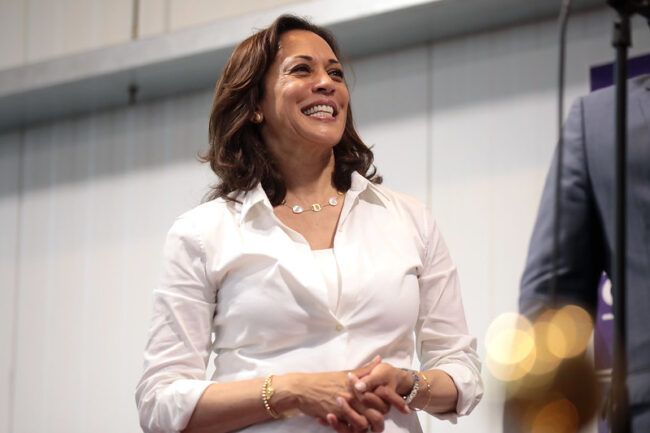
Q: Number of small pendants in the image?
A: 3